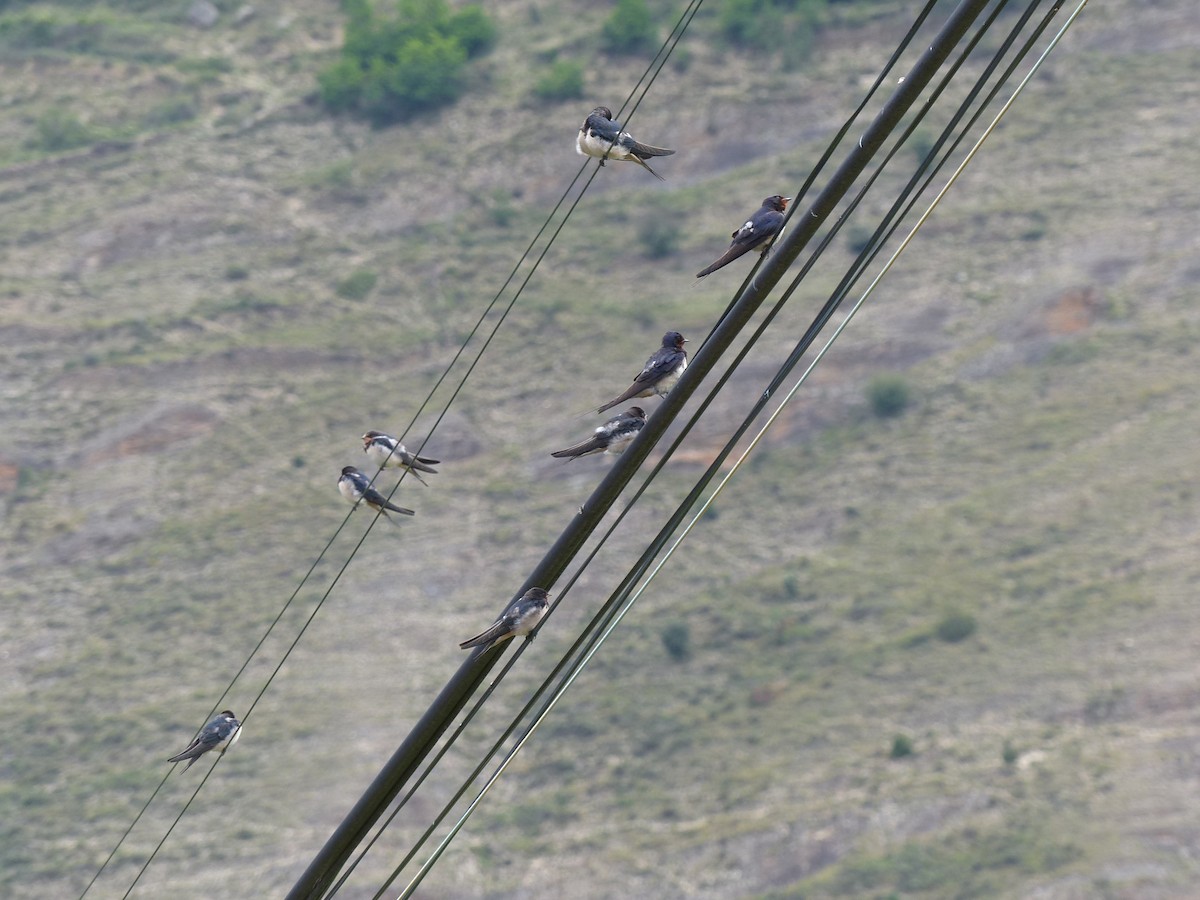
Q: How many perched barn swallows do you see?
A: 8